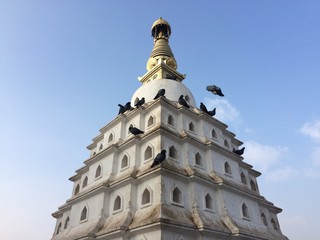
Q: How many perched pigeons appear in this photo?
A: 10